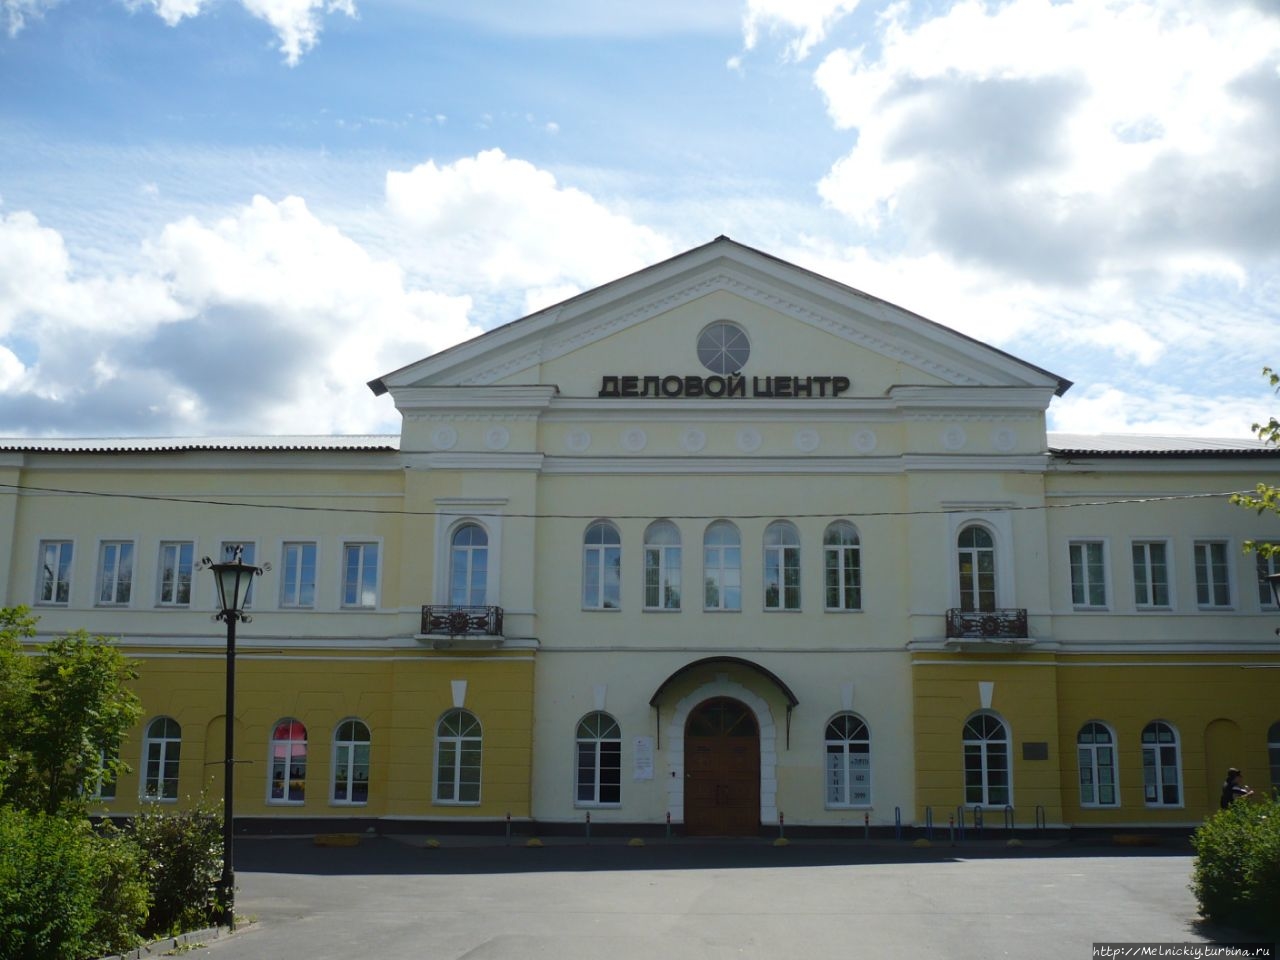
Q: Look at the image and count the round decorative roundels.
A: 10